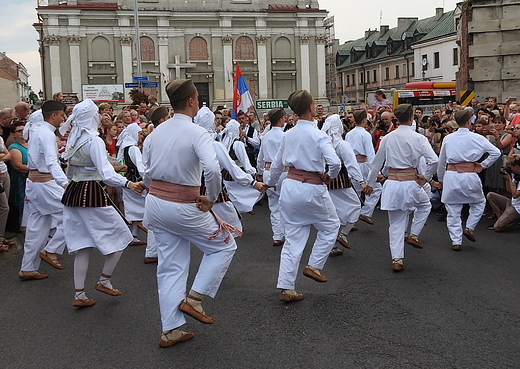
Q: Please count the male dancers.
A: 8